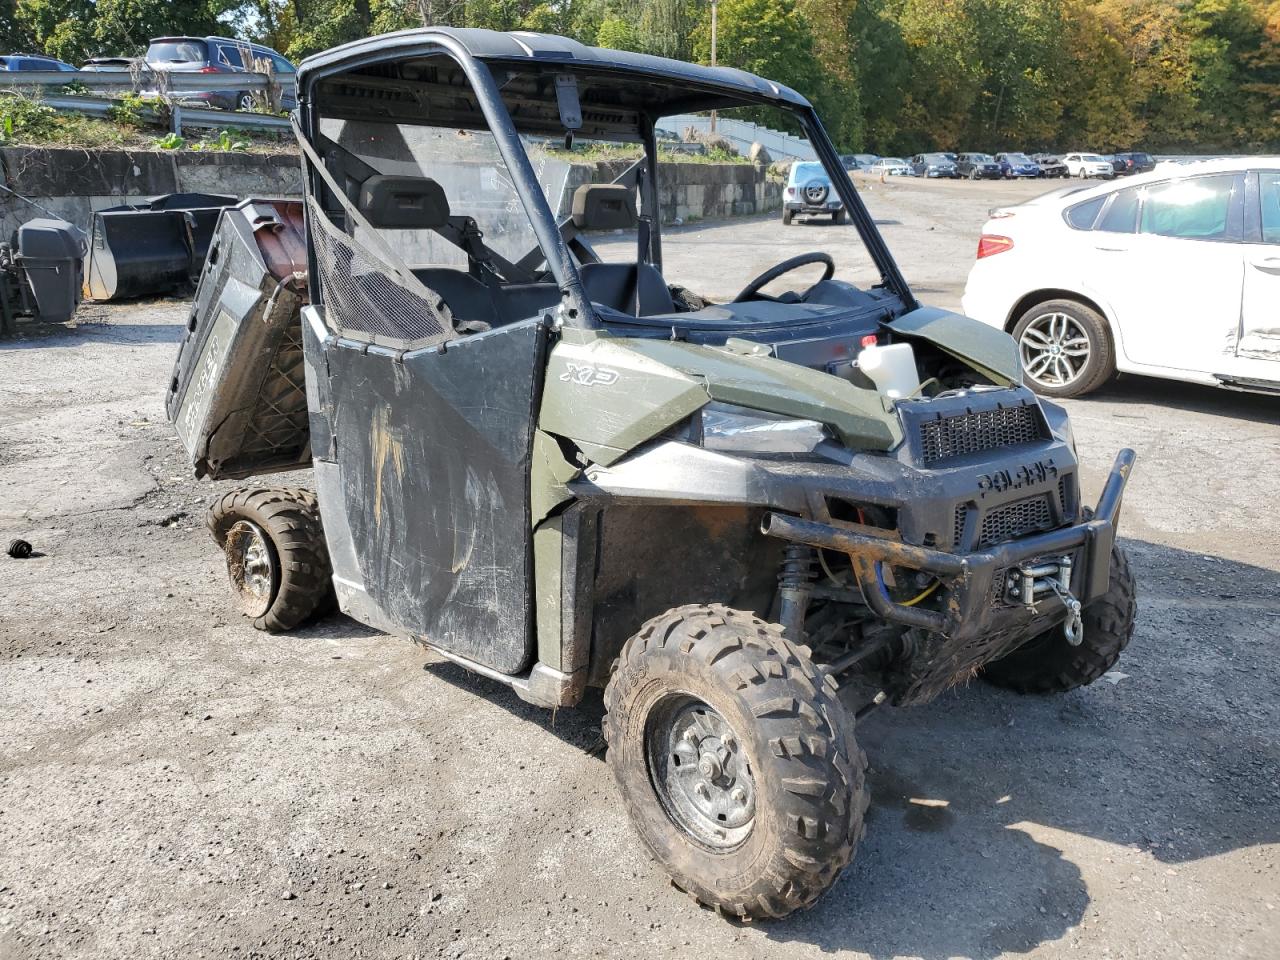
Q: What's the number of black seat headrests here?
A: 2